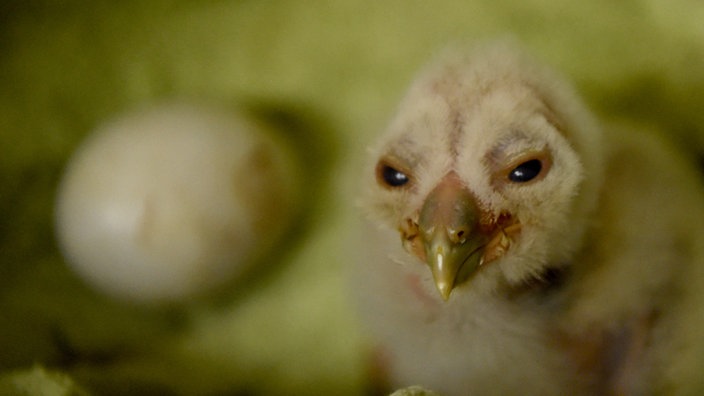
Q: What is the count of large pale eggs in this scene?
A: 1